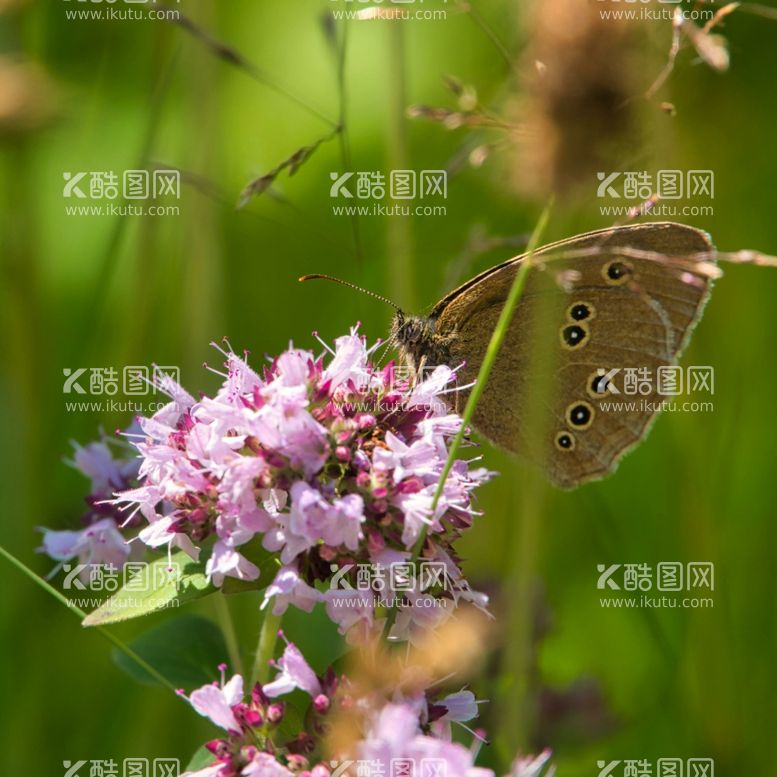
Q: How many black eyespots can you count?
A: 6